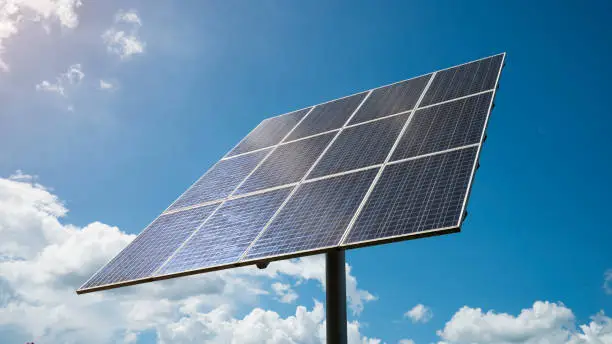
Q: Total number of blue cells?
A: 12